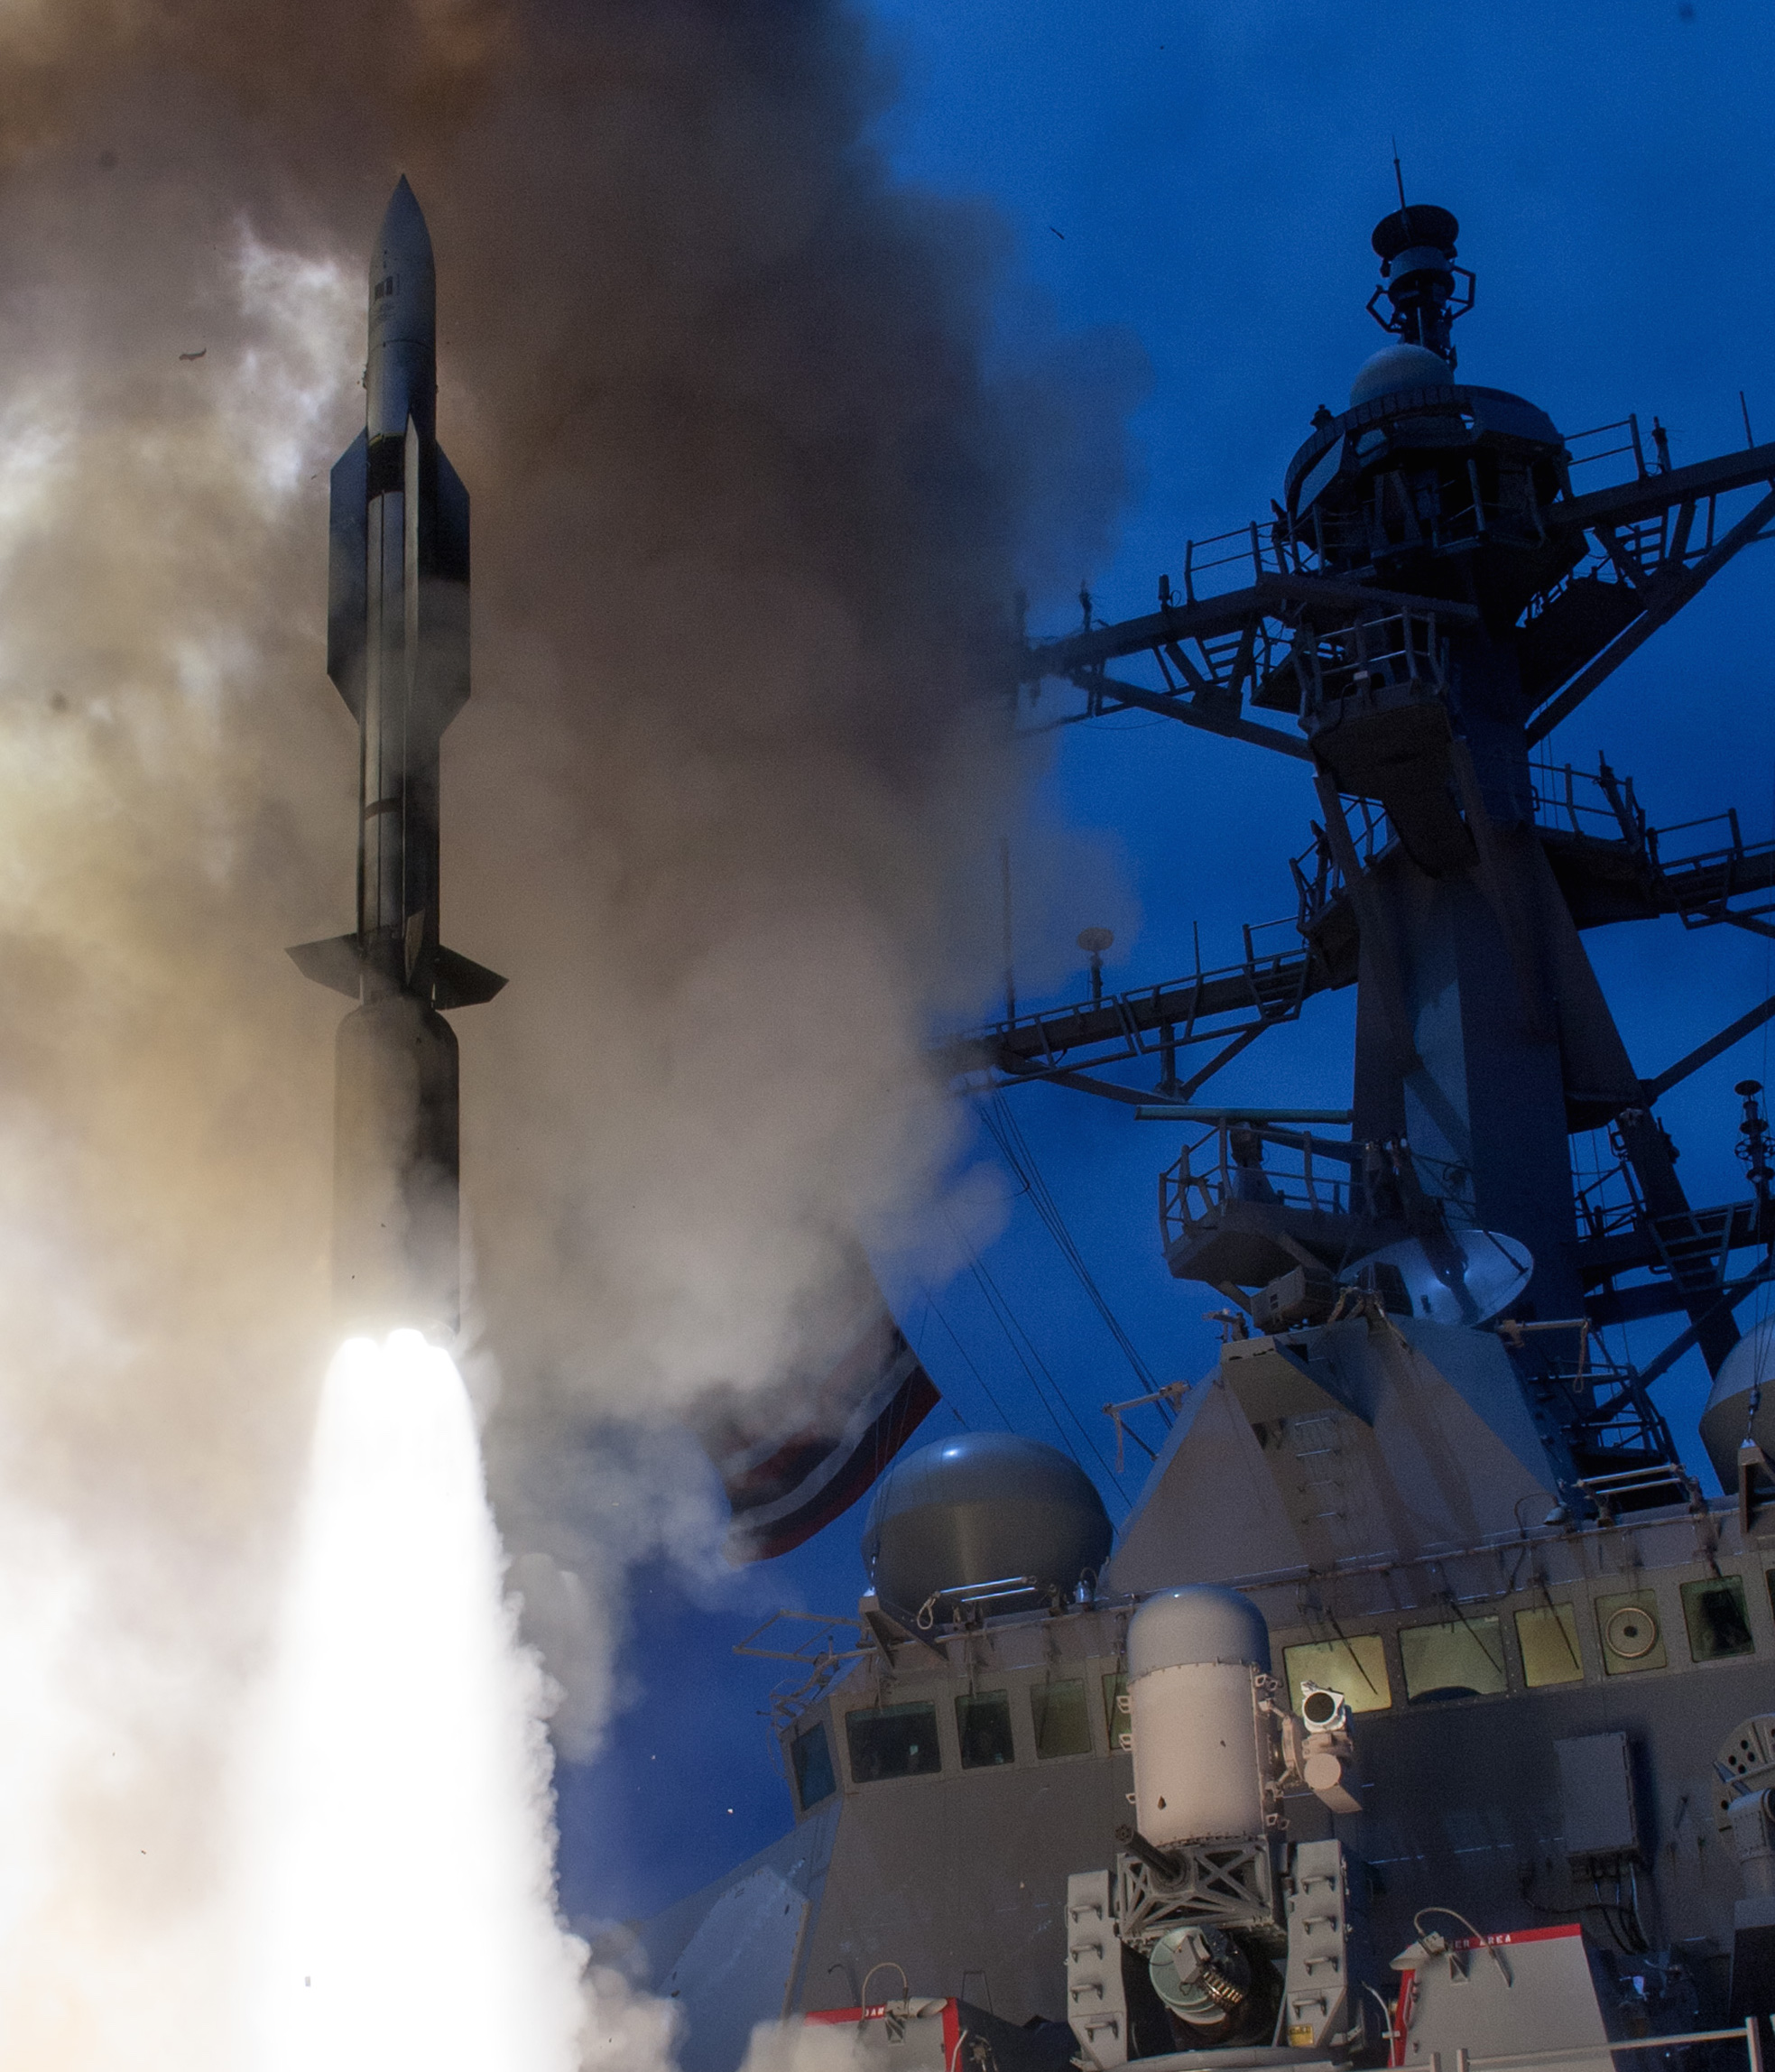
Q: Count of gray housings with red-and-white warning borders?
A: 2